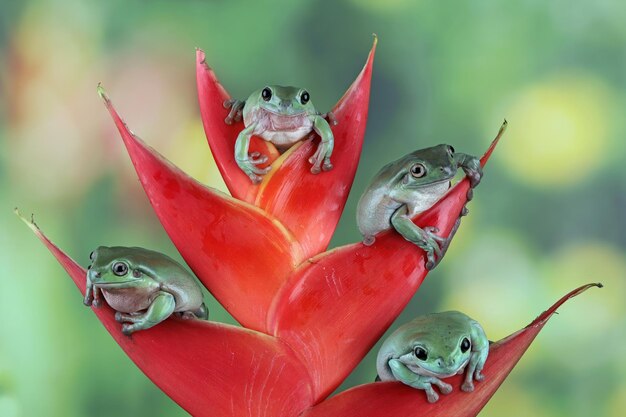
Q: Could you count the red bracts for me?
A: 6